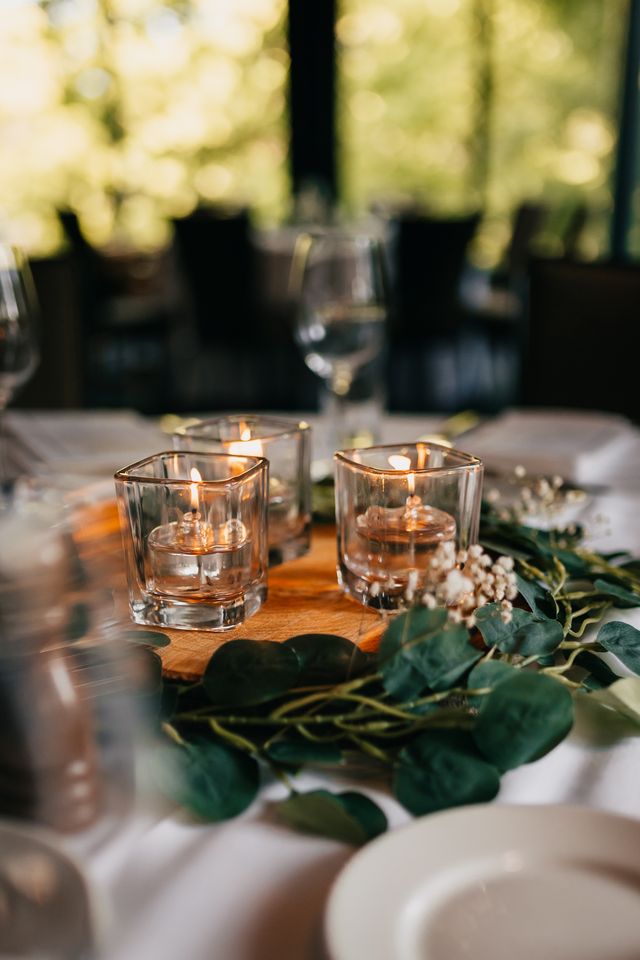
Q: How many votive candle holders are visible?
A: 3